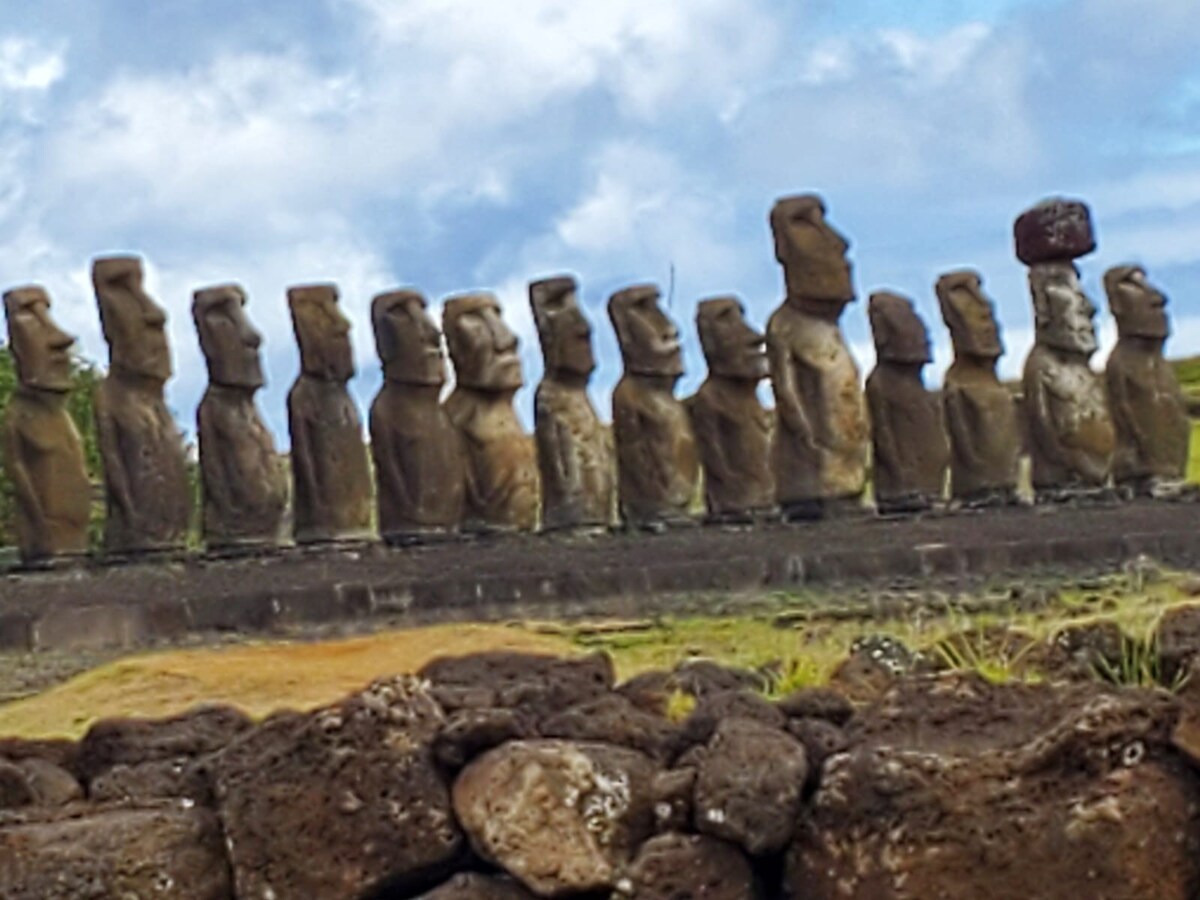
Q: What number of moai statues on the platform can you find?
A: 14